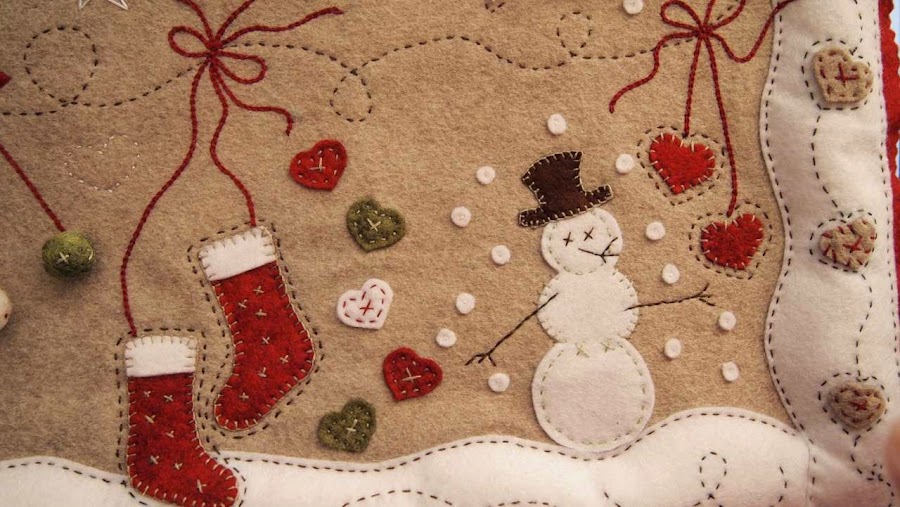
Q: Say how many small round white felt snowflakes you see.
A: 14